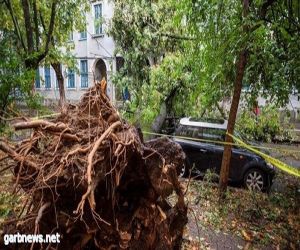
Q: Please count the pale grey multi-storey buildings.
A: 1